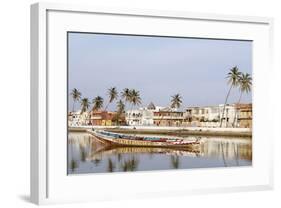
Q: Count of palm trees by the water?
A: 10